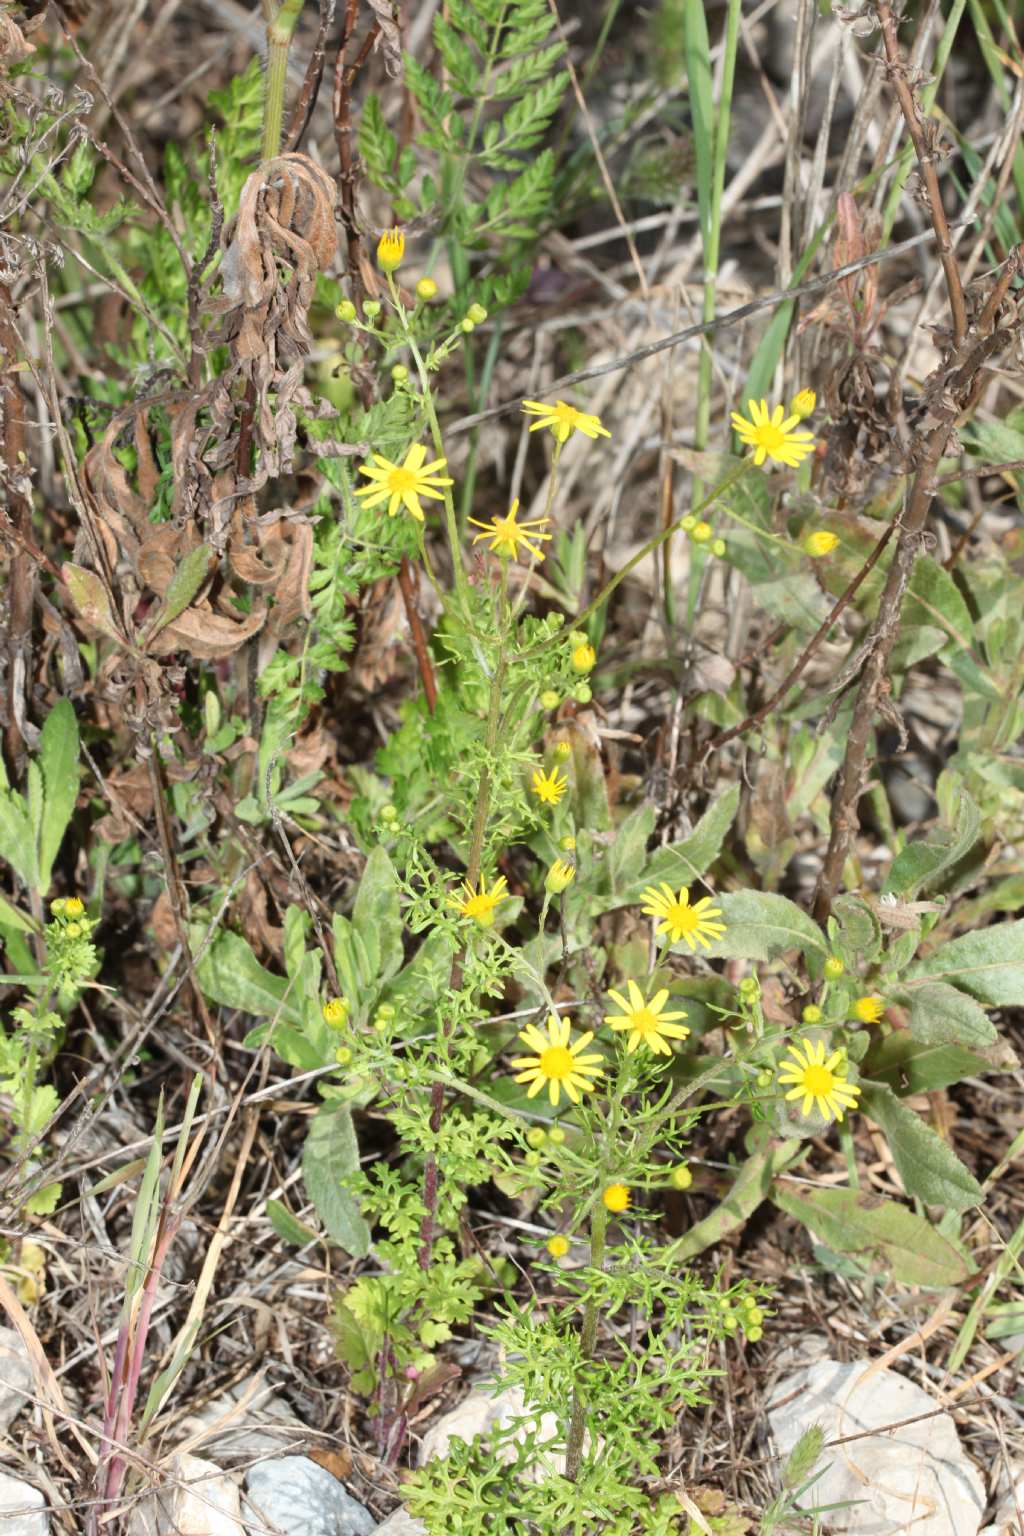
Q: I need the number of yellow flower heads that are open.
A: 10